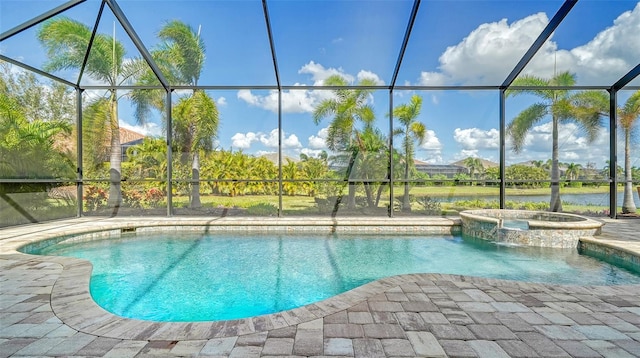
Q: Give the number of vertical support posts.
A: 6